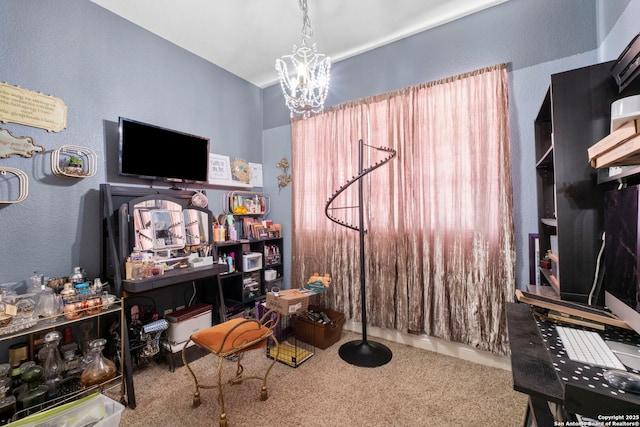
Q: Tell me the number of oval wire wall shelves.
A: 3